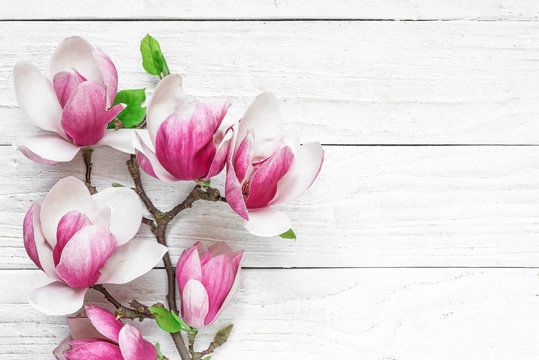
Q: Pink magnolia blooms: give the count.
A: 6